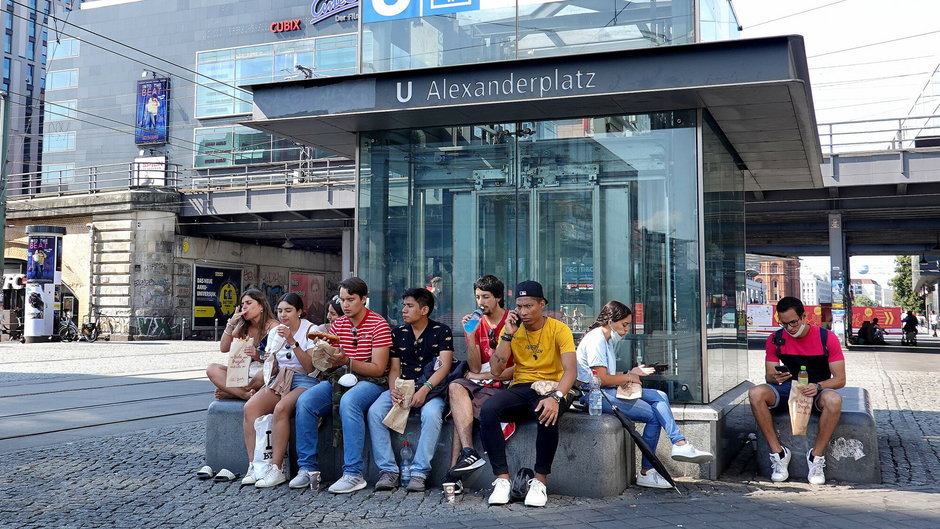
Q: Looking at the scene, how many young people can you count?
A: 9